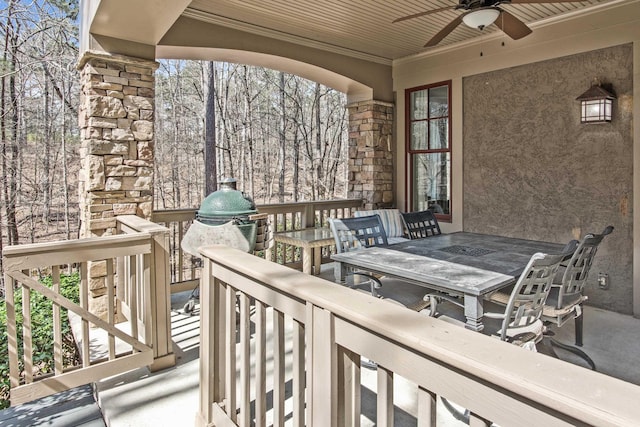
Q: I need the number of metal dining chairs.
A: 4